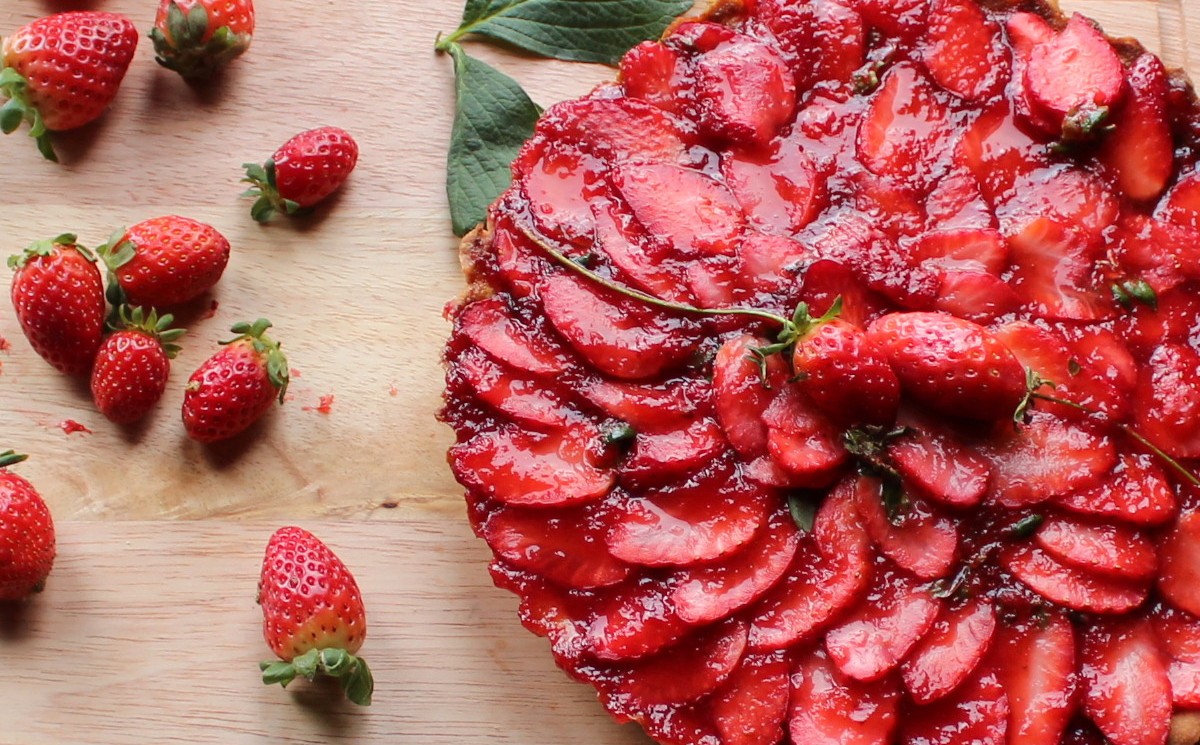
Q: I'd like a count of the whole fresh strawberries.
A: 11